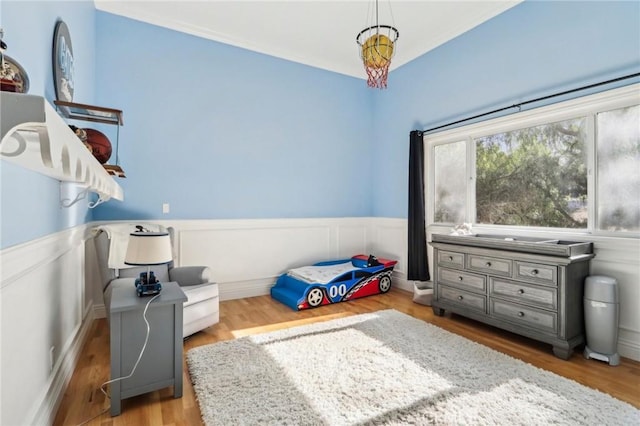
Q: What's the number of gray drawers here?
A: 7